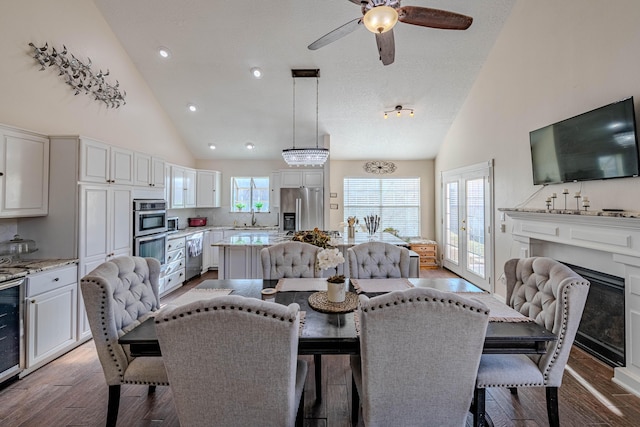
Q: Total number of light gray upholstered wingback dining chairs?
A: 6